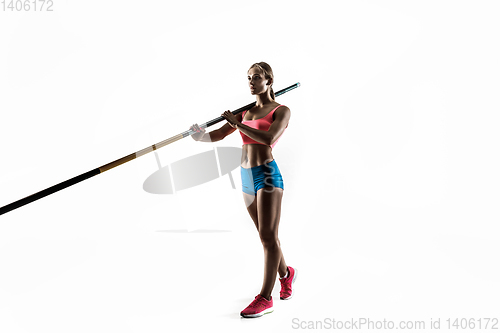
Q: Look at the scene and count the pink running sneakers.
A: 2